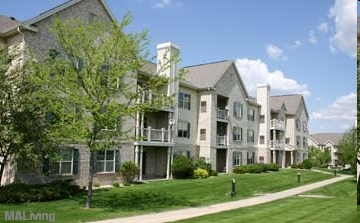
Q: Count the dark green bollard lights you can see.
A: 3